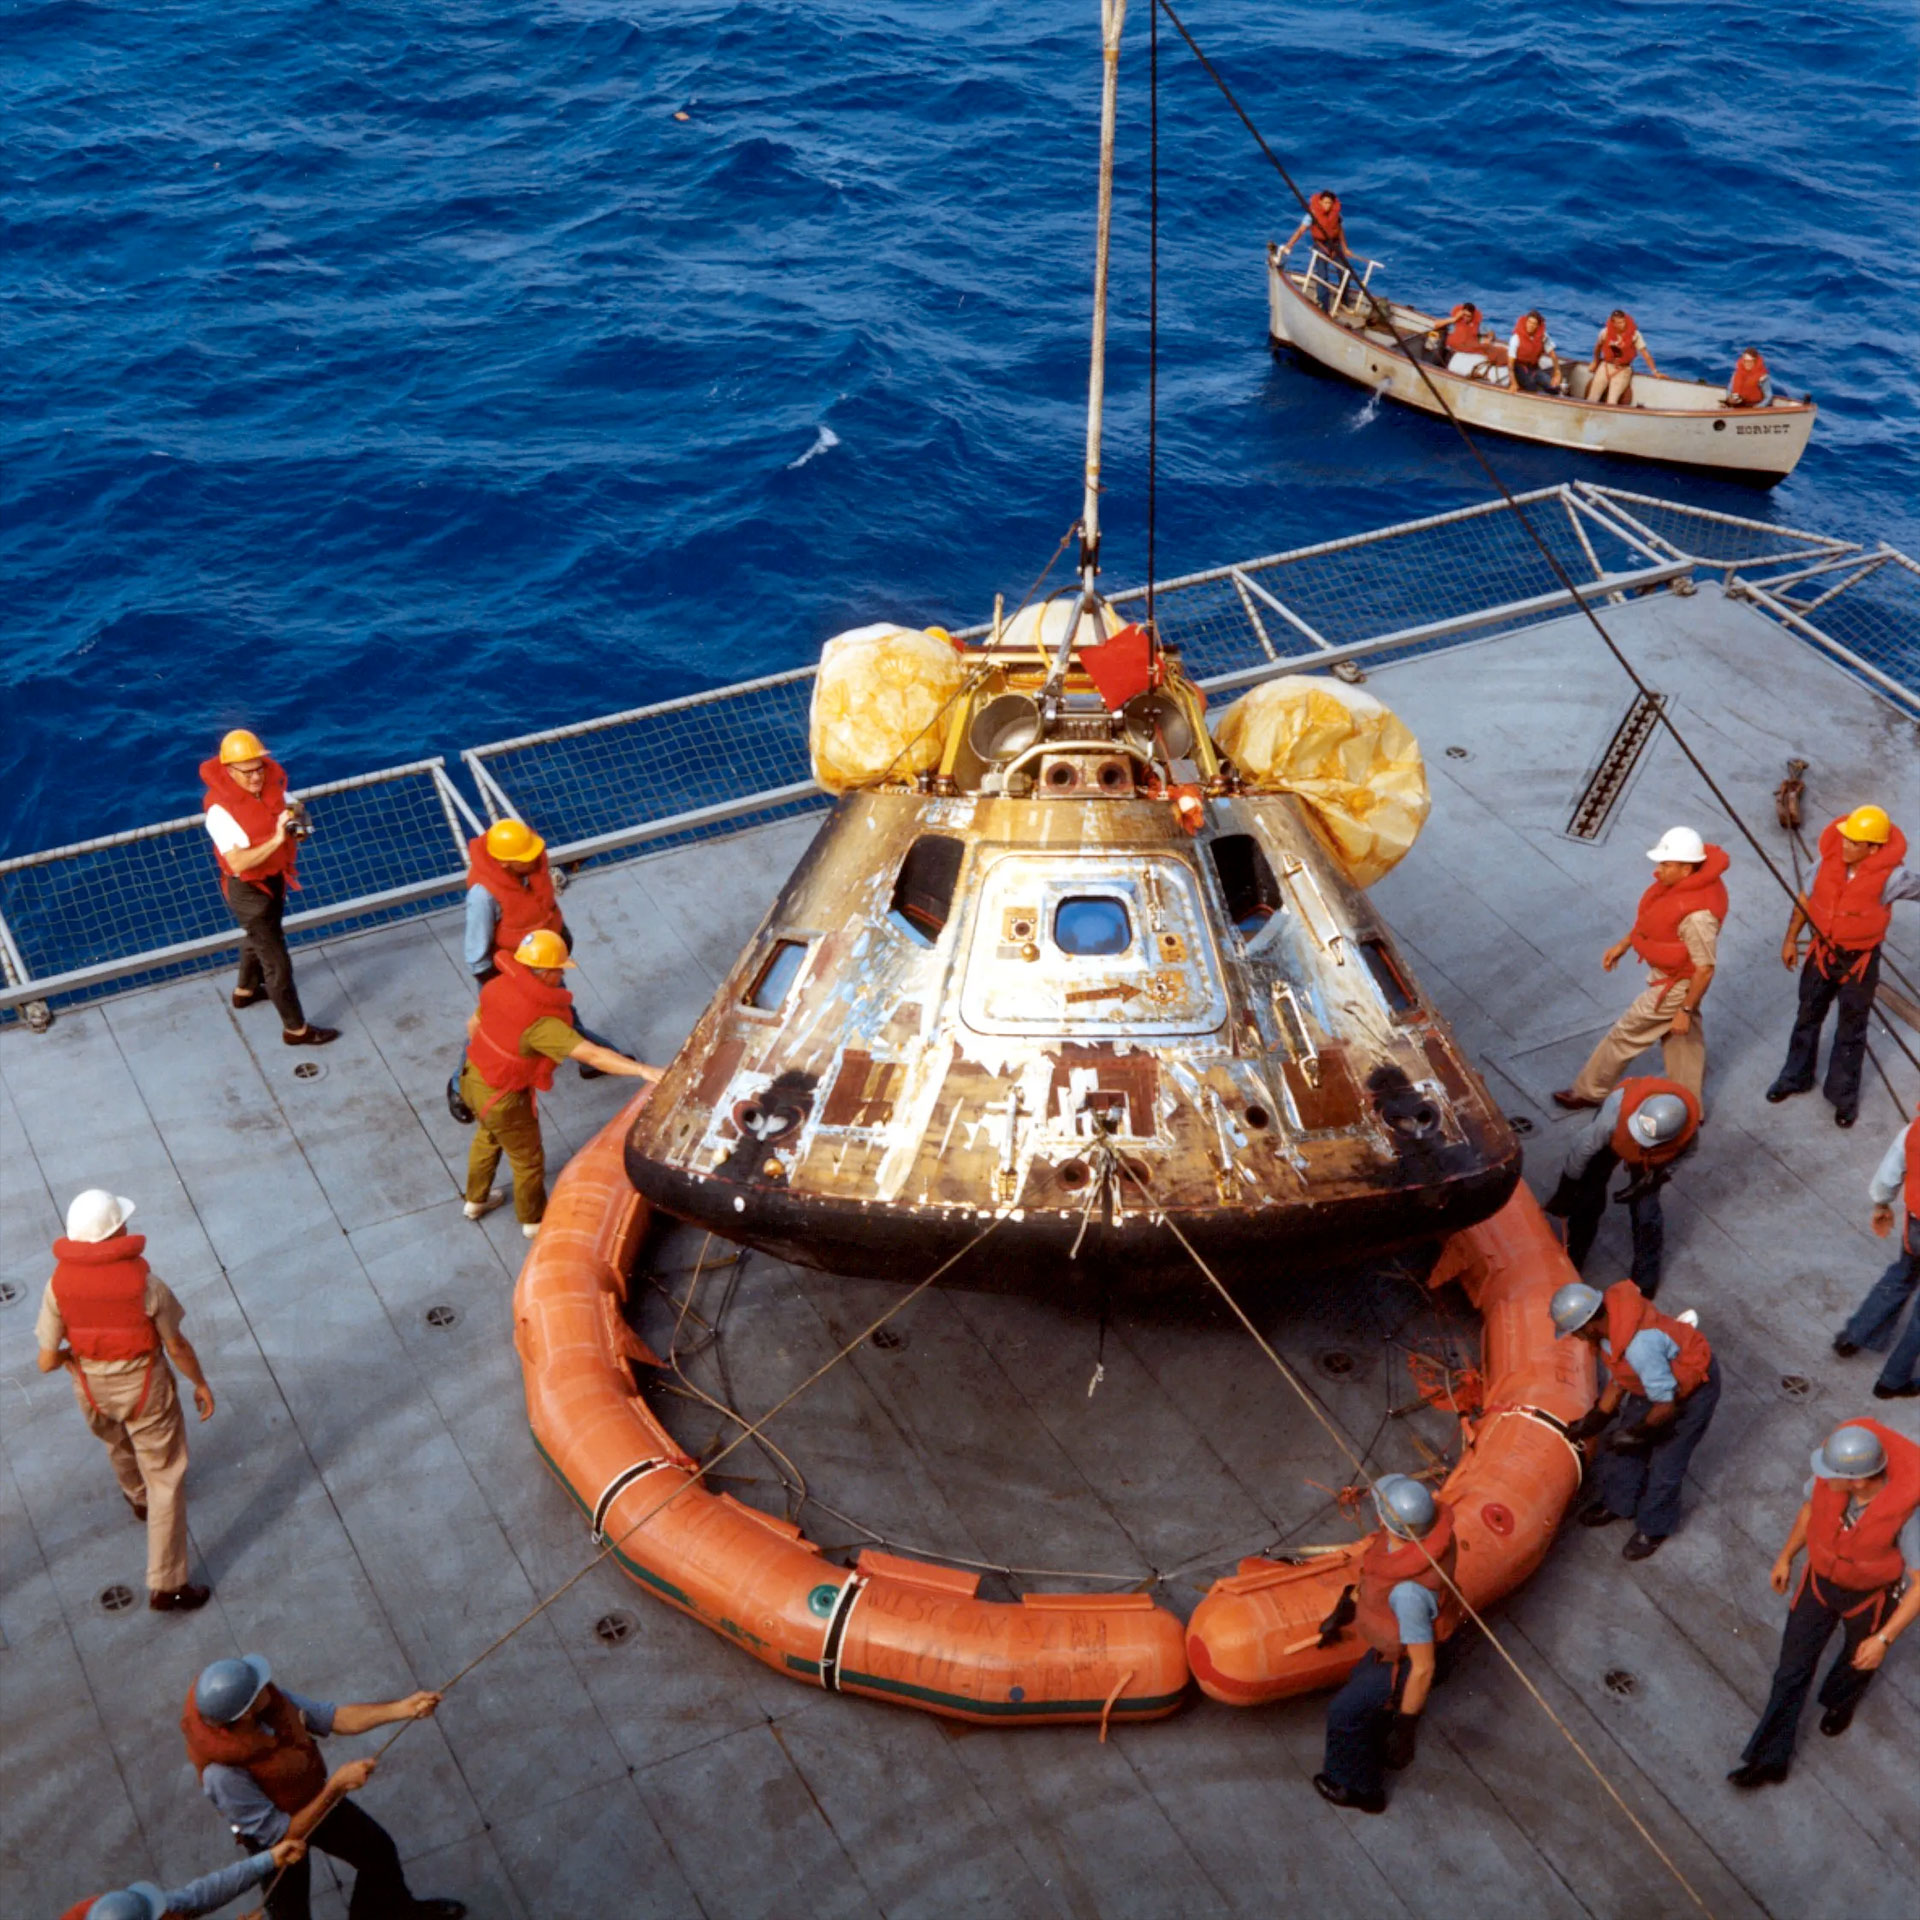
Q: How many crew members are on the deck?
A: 13